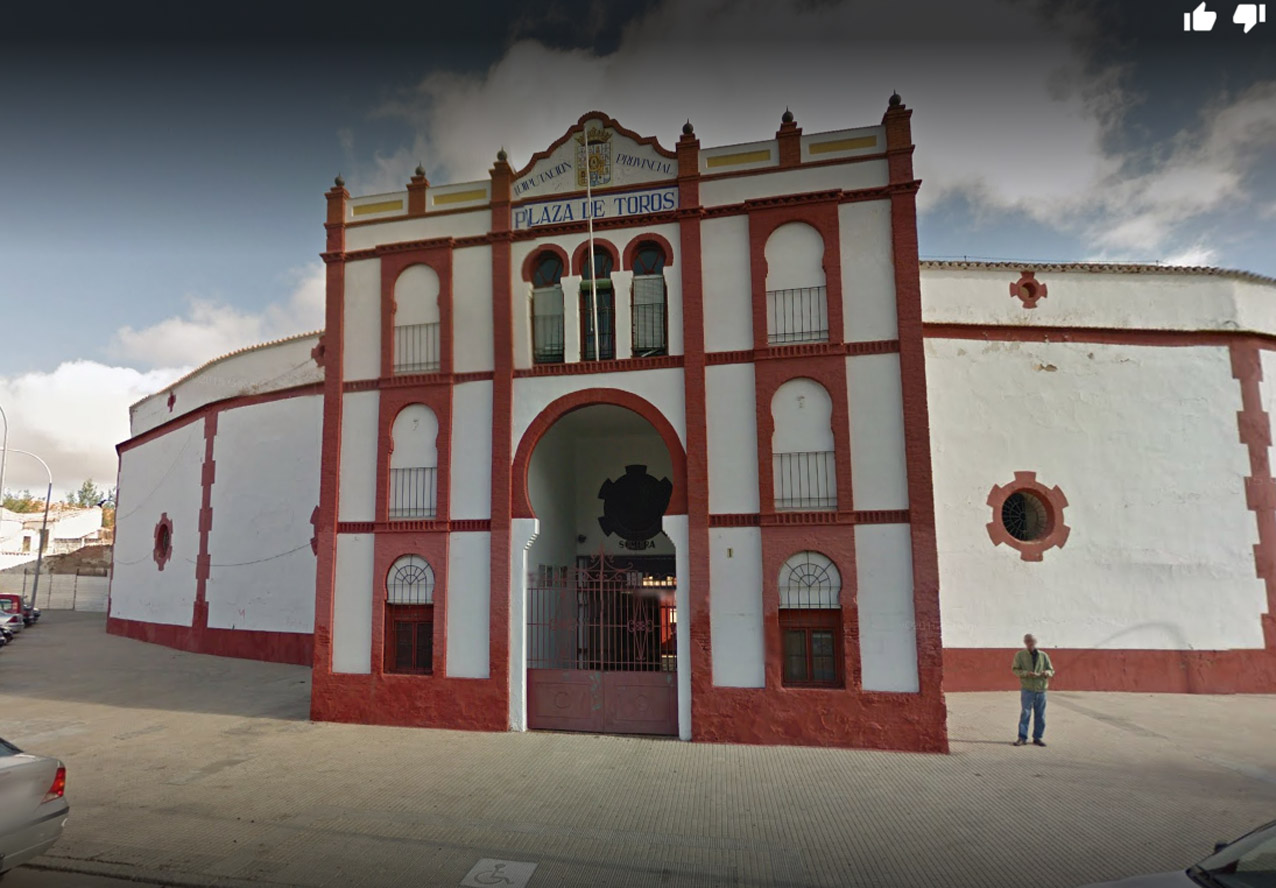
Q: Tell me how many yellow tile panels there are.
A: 4